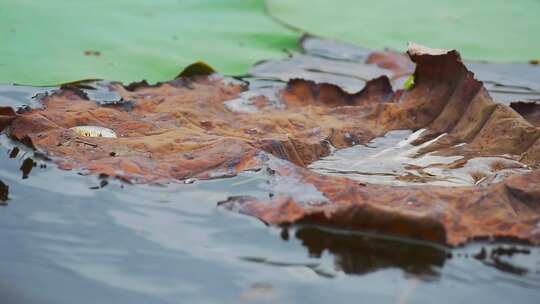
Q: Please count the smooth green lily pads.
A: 2